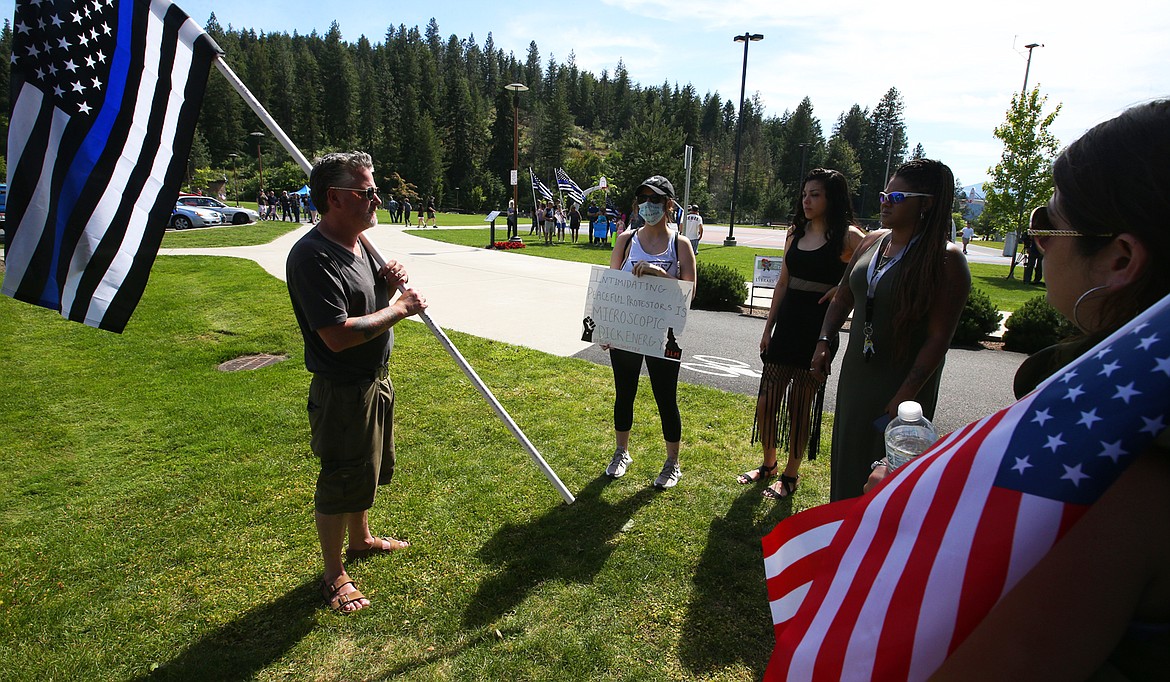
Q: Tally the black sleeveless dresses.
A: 1